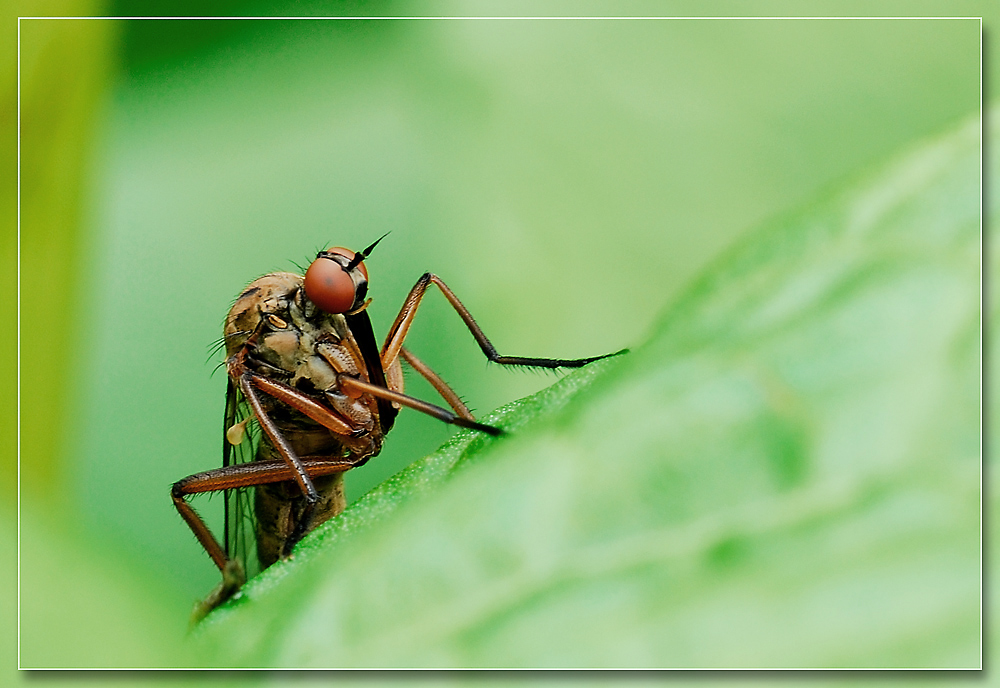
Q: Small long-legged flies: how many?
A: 1